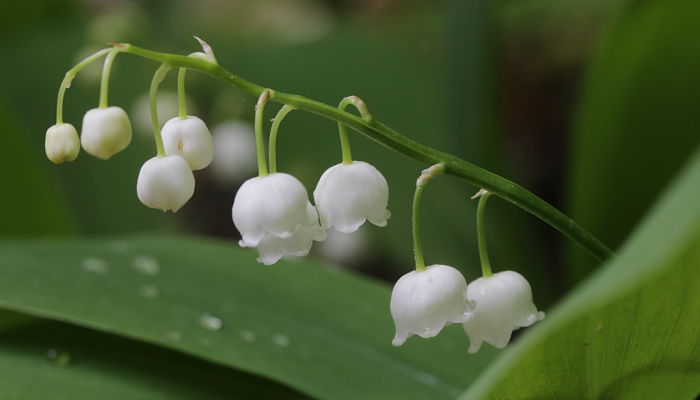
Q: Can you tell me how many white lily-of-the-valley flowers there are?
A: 9